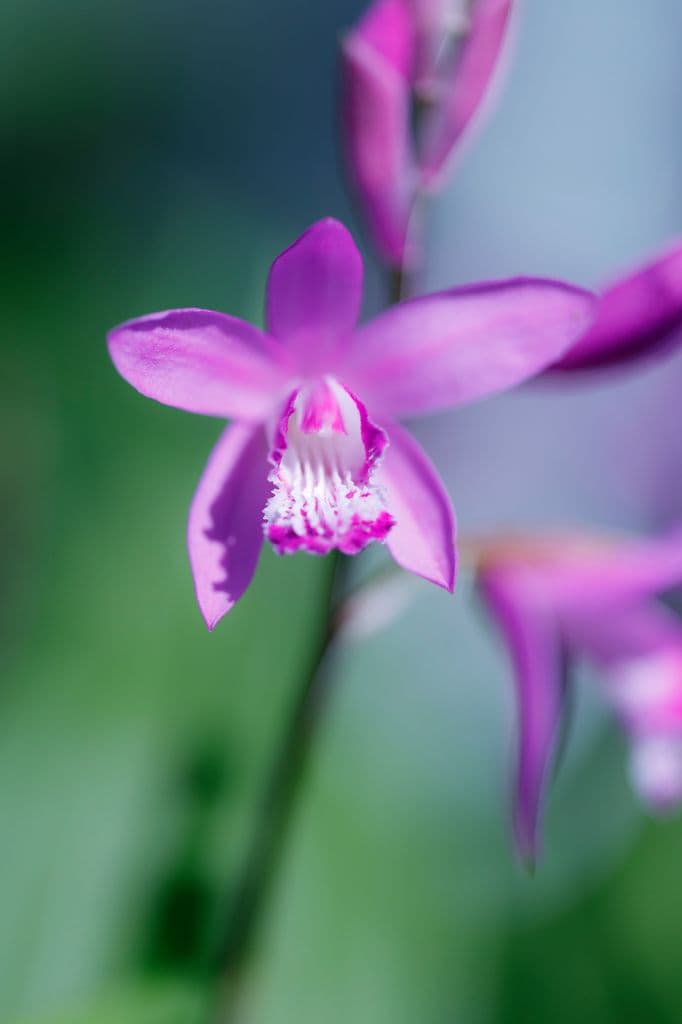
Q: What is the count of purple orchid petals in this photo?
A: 5